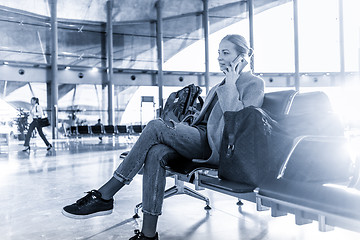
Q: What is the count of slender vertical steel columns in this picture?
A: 7